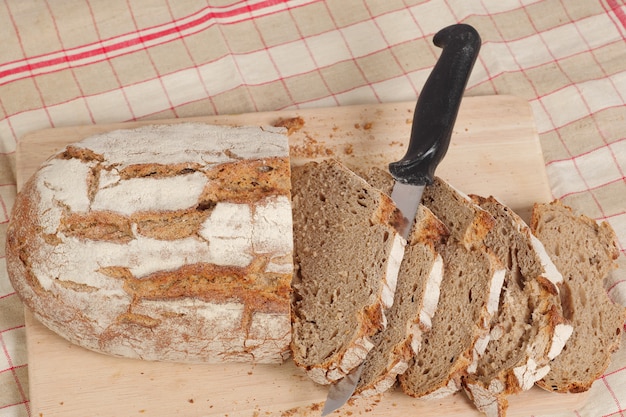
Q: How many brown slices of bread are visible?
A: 5